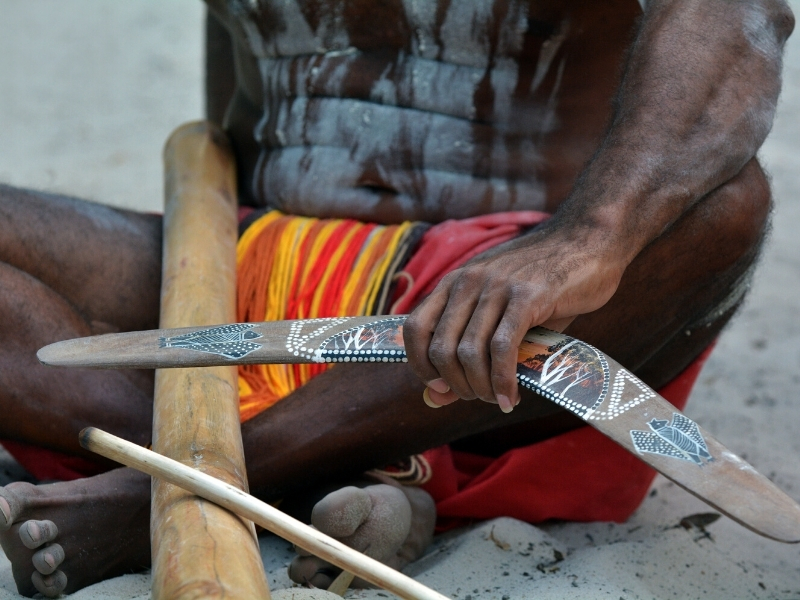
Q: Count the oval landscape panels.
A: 2